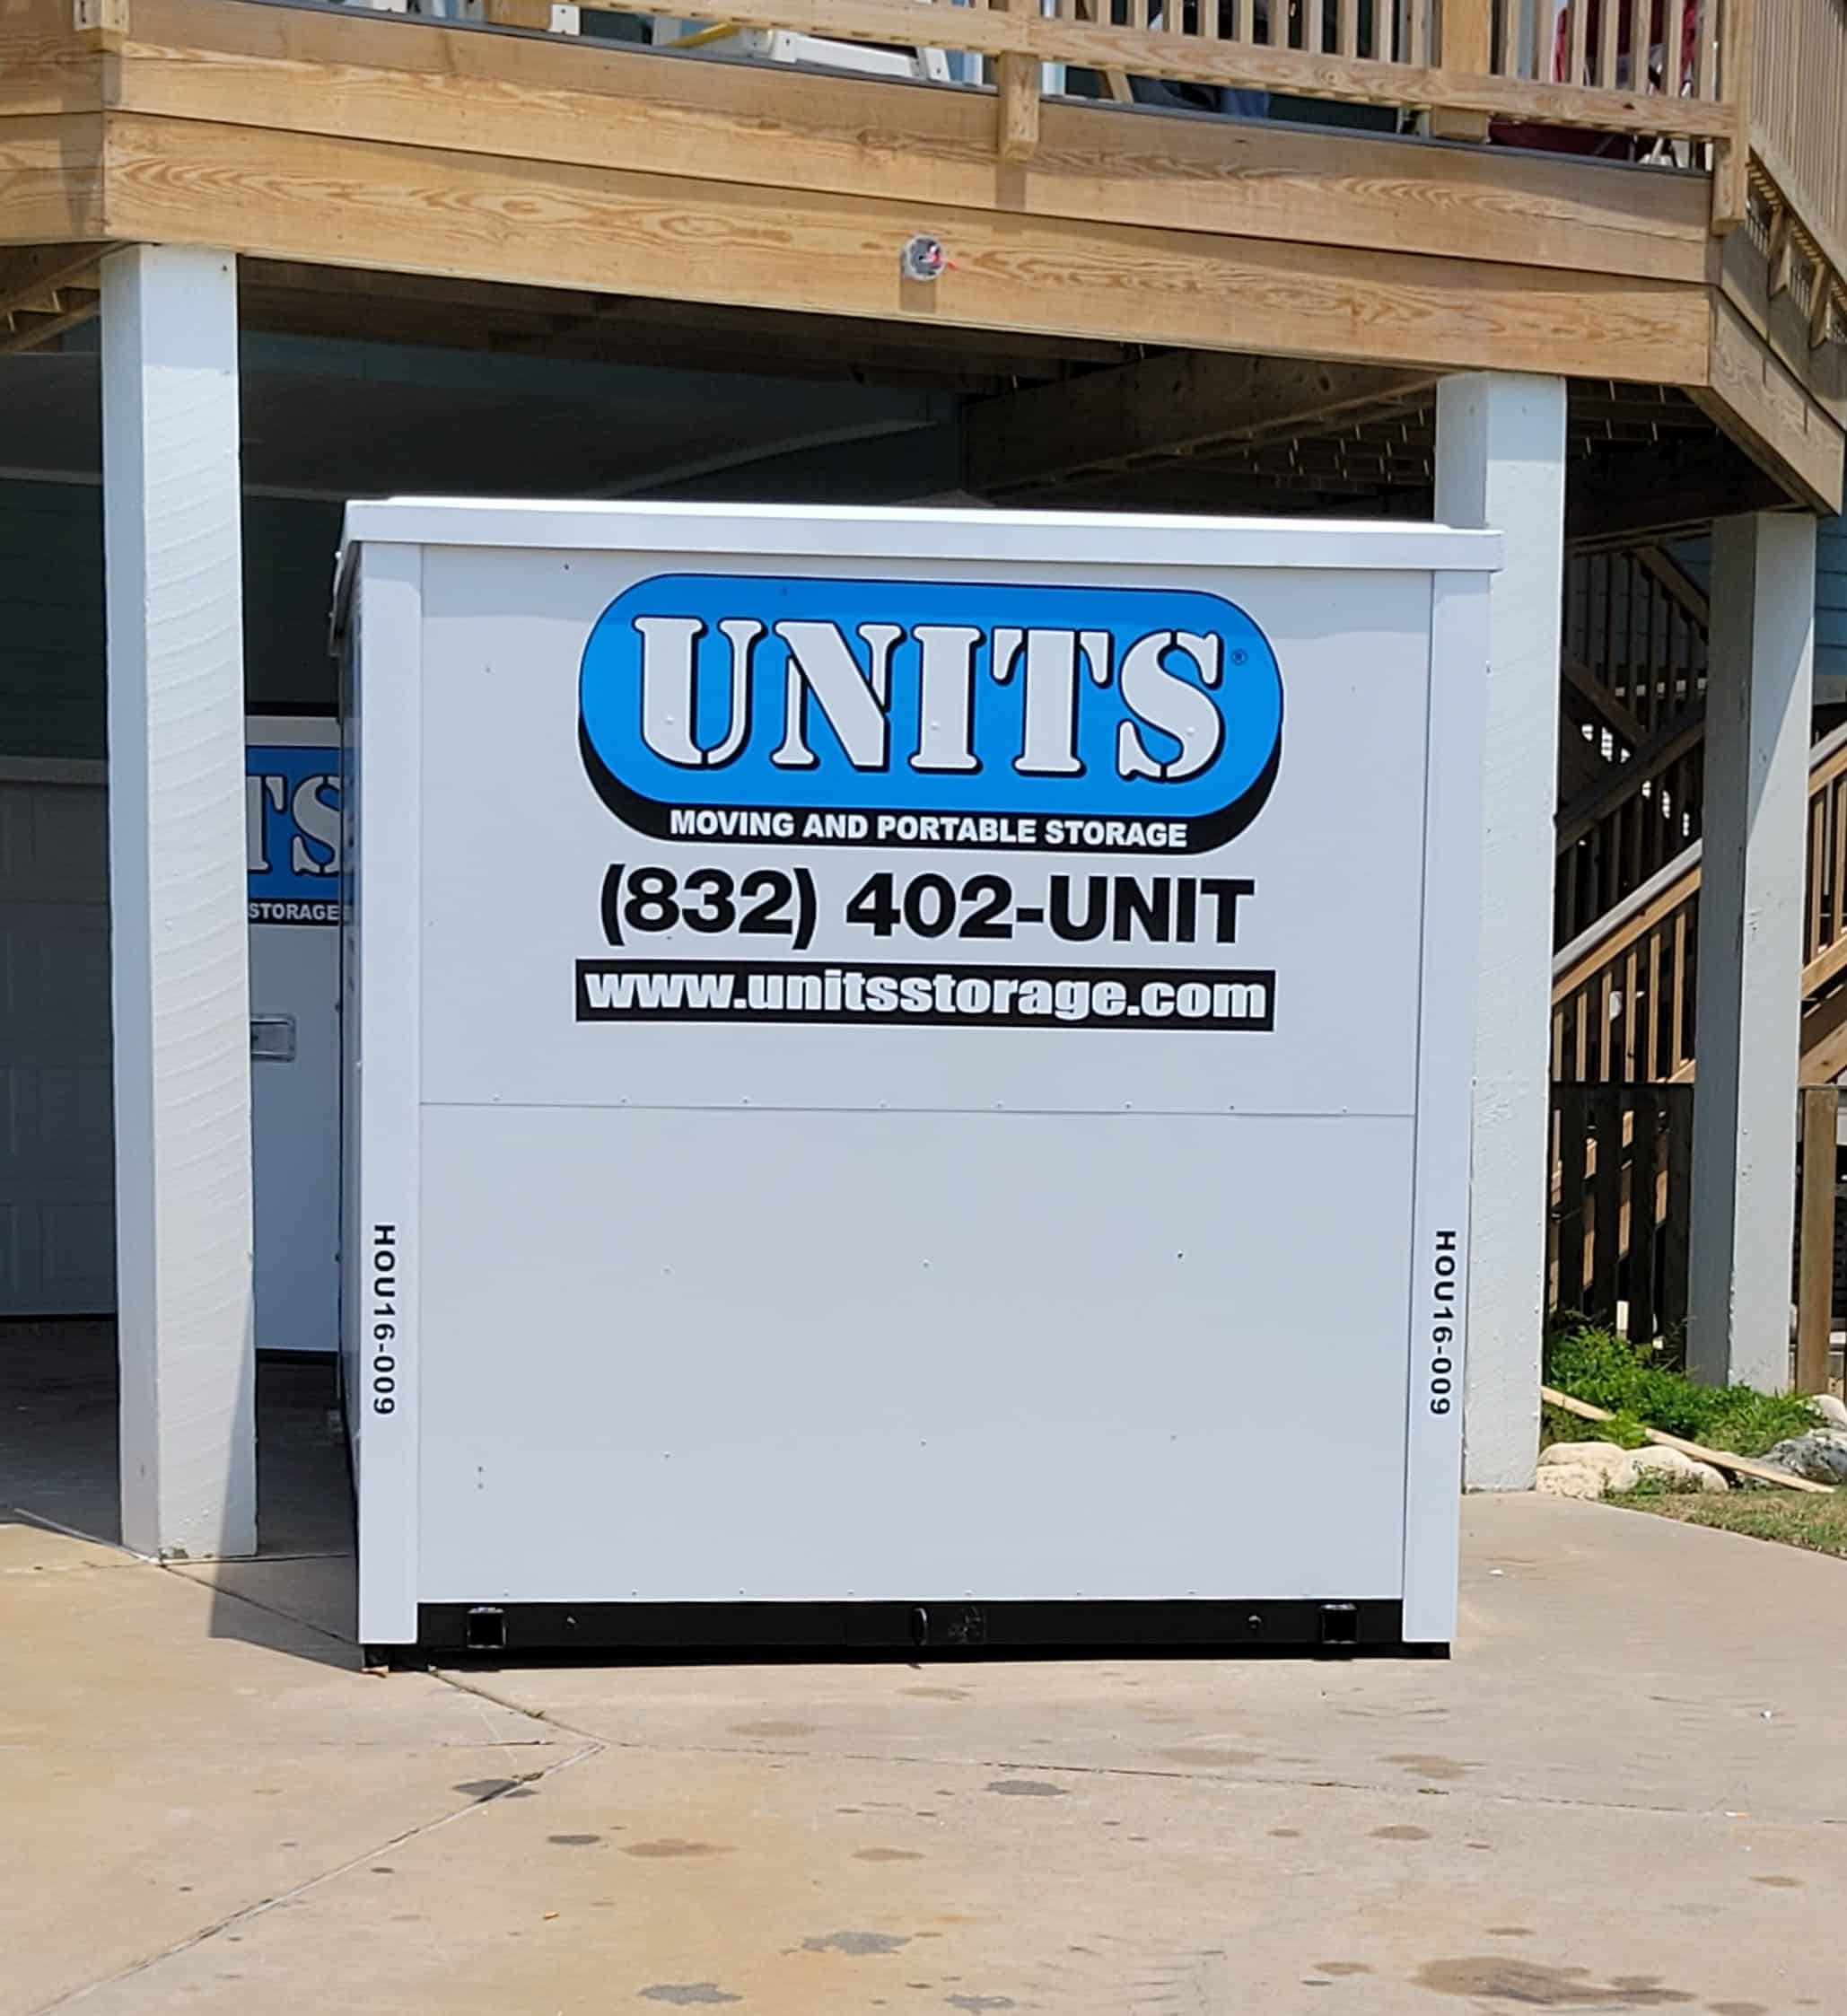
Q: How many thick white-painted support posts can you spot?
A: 3